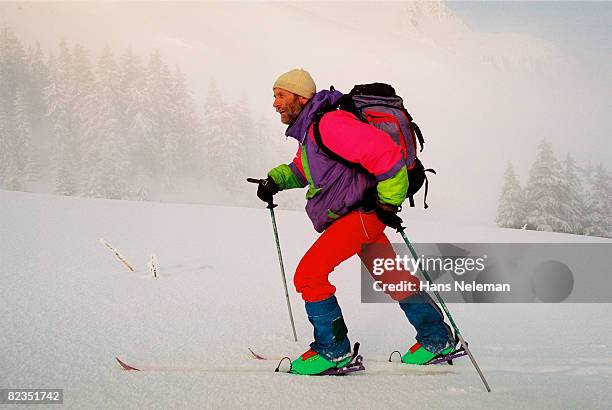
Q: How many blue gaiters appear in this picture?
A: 2